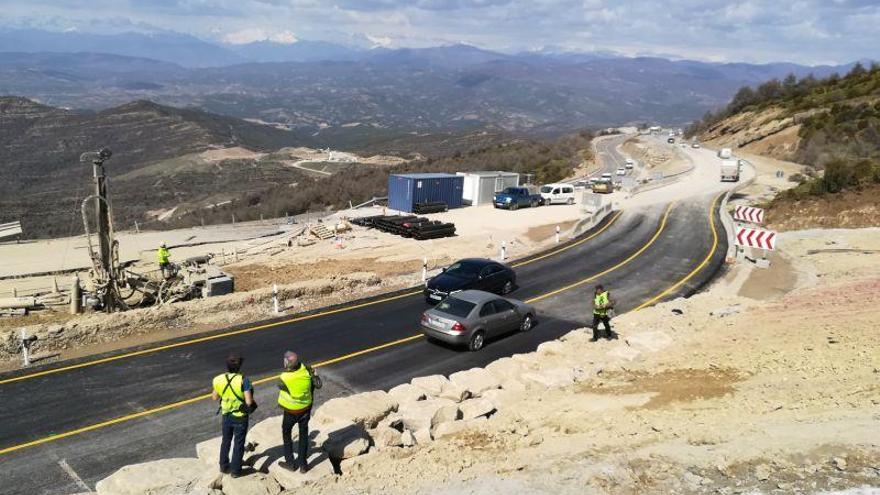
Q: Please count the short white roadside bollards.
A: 5